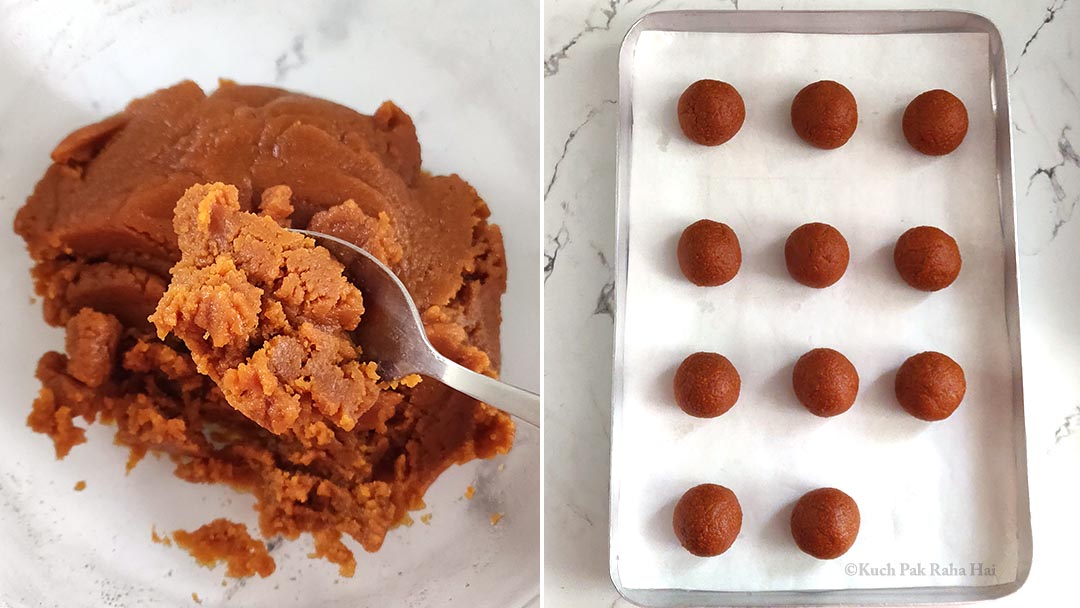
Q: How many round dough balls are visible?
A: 11